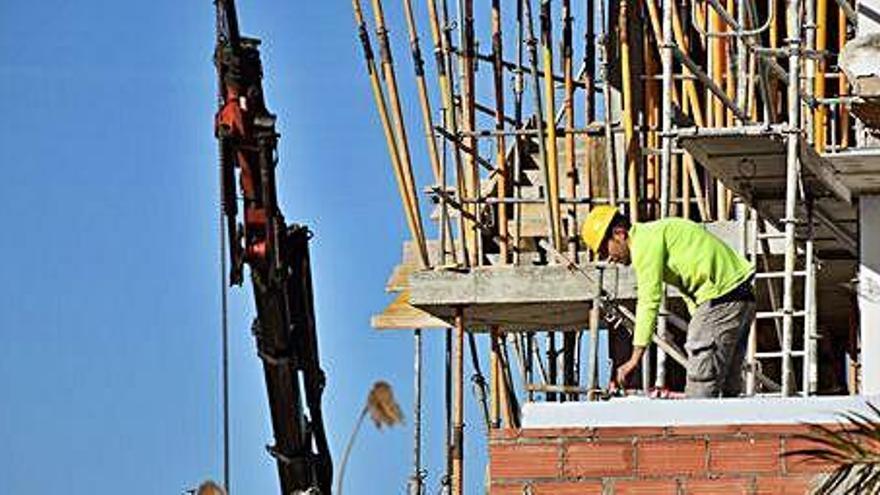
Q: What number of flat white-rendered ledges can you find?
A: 1